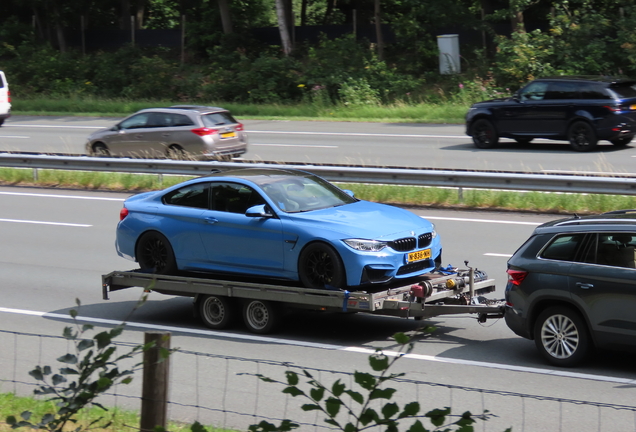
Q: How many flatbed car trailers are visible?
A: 1